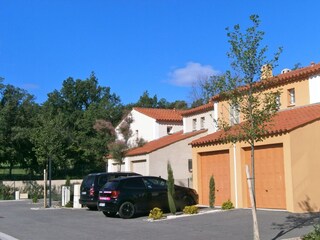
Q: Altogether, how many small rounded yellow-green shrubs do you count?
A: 3